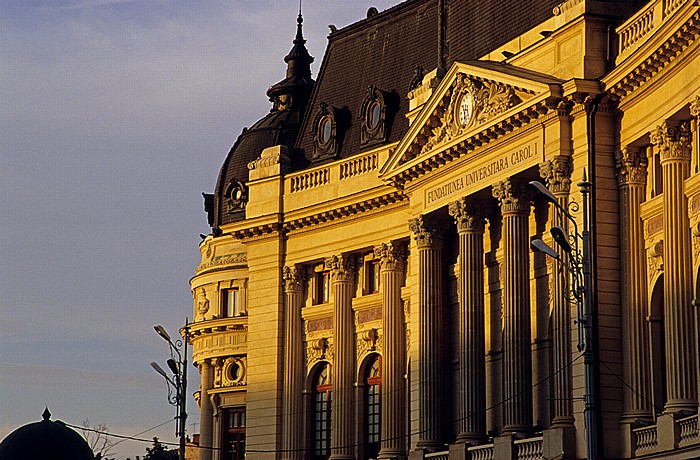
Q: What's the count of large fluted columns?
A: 9